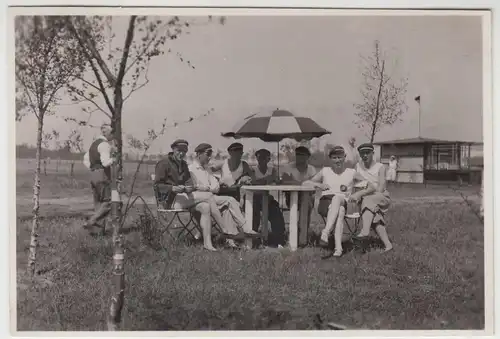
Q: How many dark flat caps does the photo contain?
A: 7